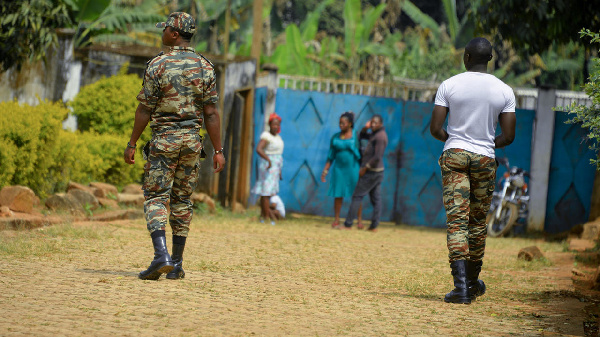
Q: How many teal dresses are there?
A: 1